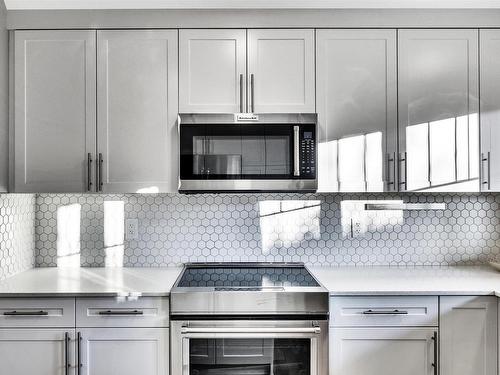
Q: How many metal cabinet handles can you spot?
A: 13